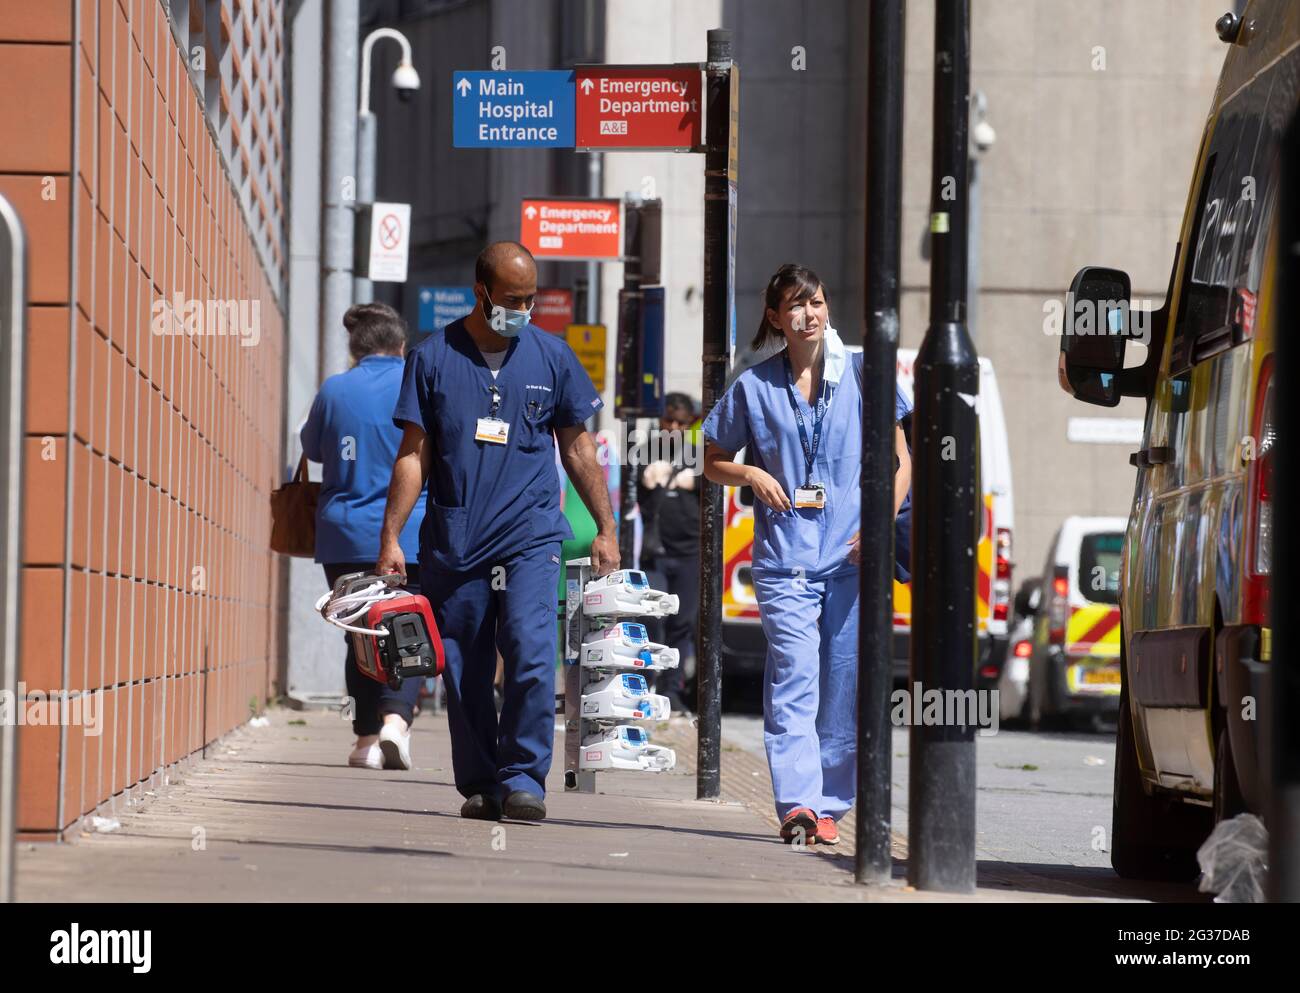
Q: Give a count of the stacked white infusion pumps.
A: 4